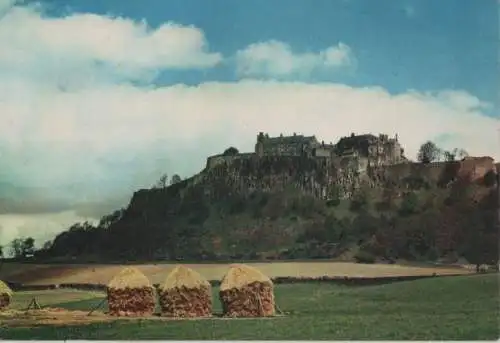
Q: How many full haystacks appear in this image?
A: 3